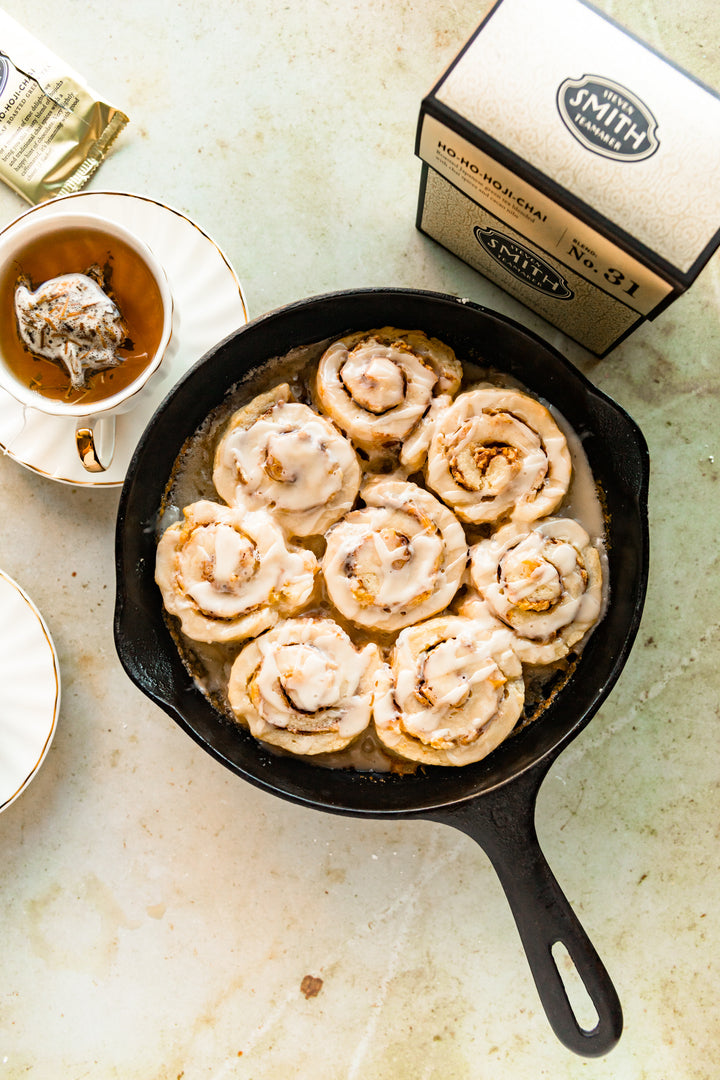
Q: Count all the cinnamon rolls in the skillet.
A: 8